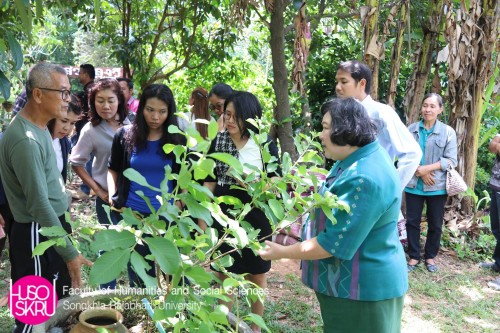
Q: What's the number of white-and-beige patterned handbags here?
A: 1